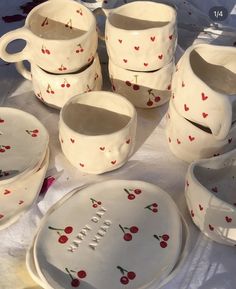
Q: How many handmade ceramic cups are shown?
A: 7